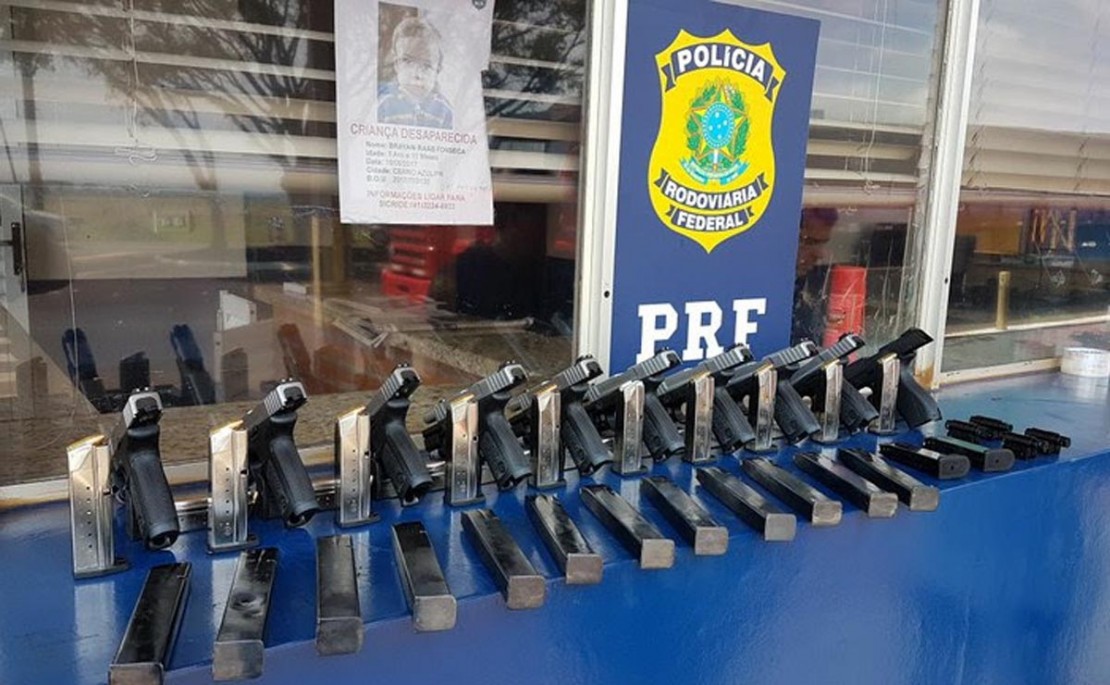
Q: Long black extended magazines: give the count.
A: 12